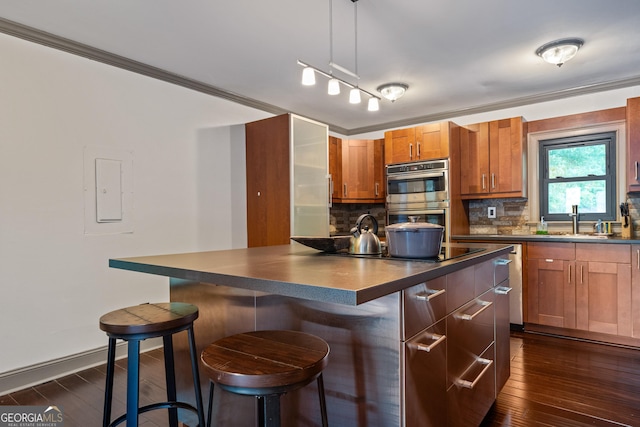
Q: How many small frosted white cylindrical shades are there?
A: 4